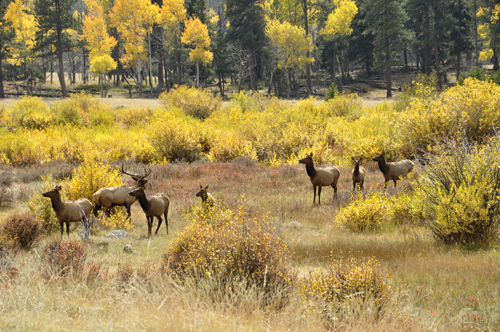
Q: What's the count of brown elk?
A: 7